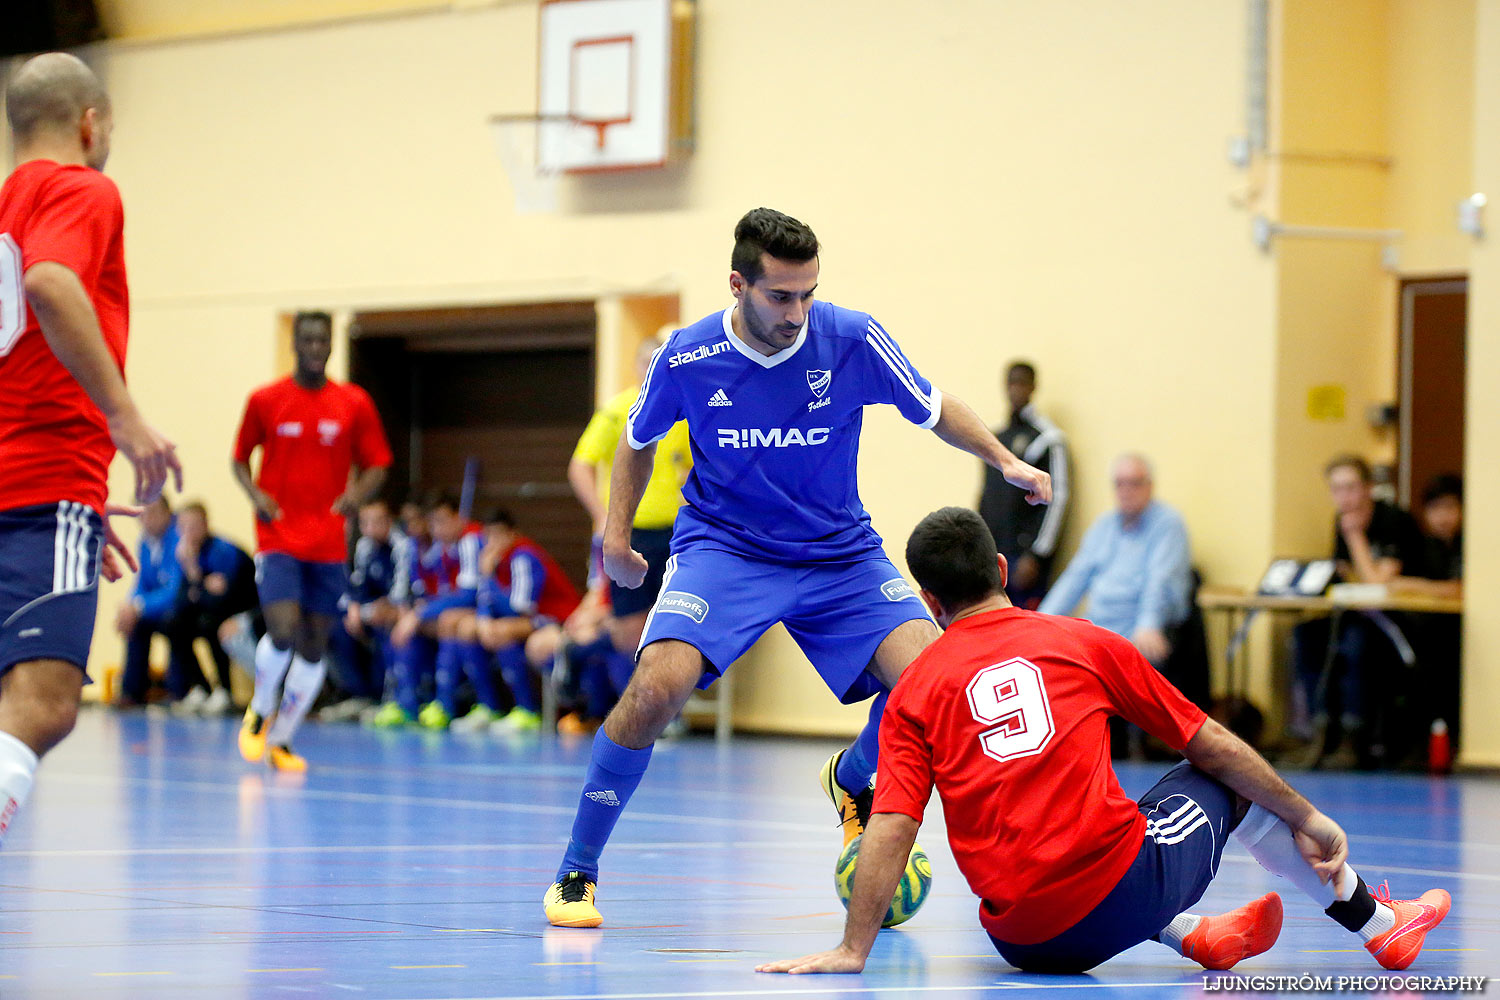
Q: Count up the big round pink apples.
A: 0